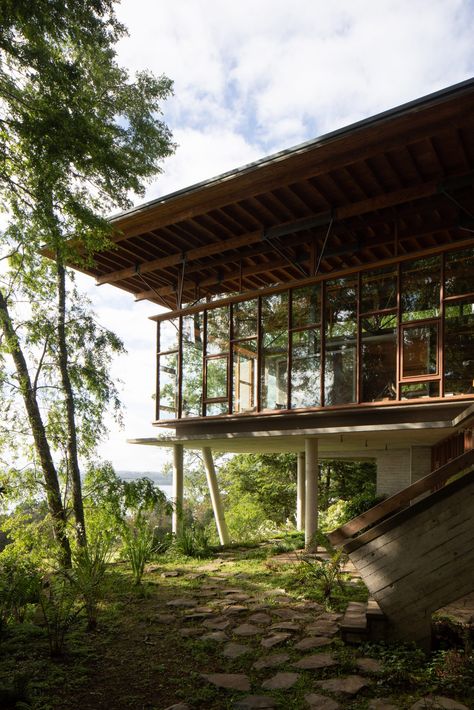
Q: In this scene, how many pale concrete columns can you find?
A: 4